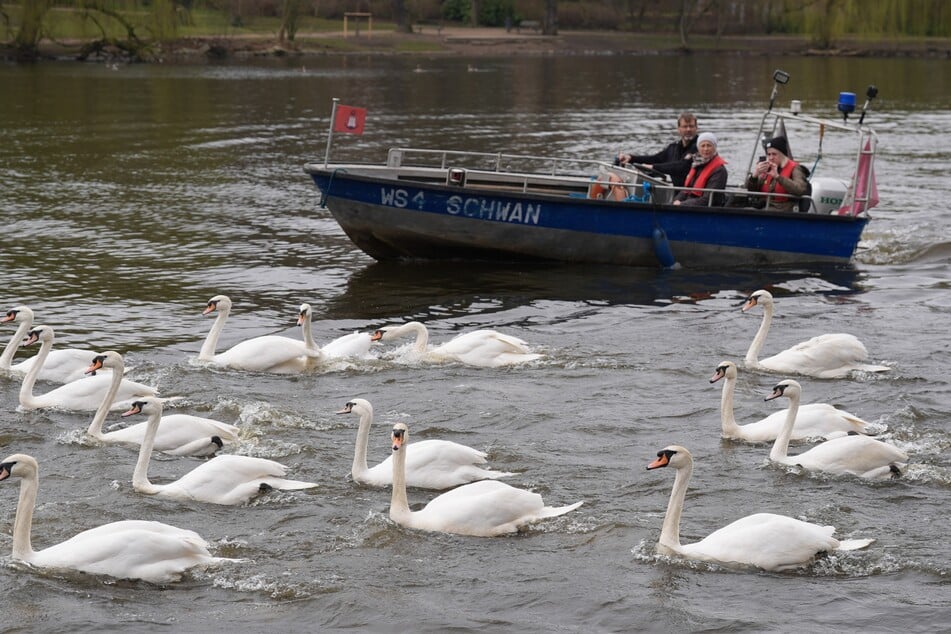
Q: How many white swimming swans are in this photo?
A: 14